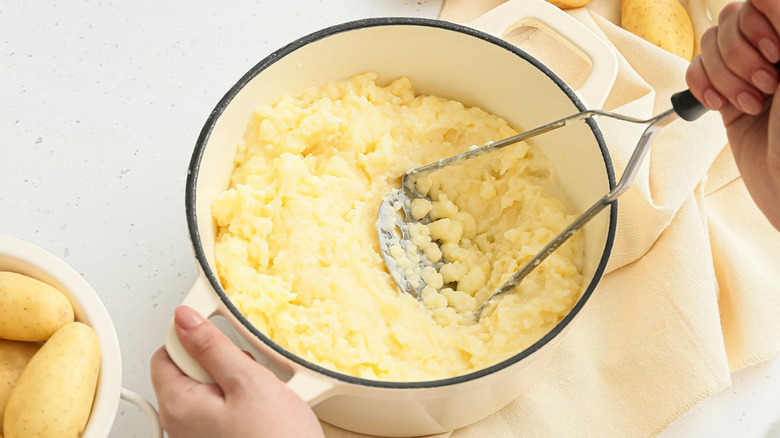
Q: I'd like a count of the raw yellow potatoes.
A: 5